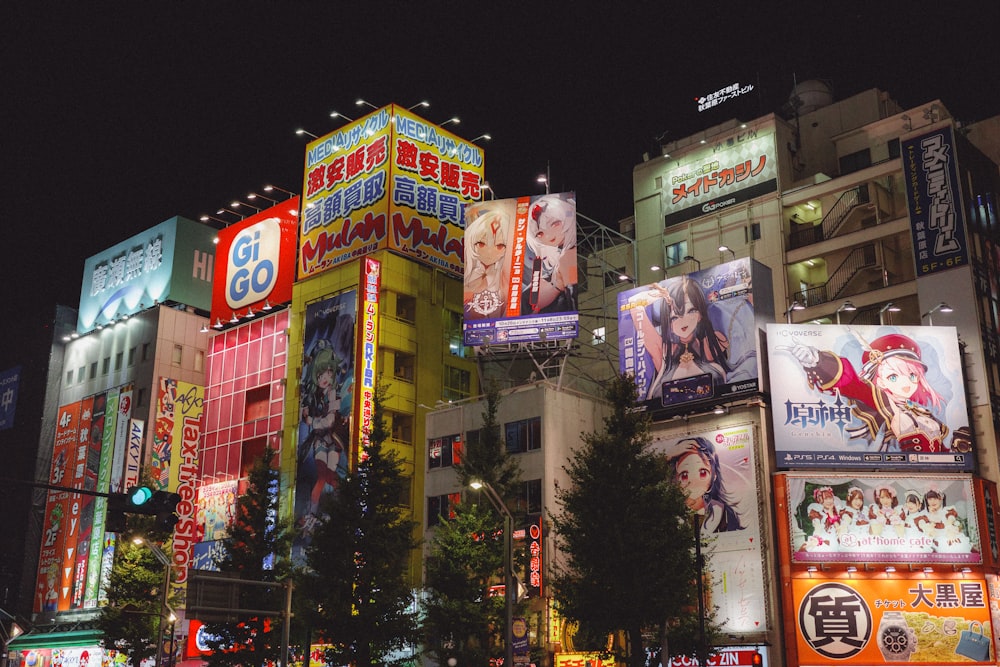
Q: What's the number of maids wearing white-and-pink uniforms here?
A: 5